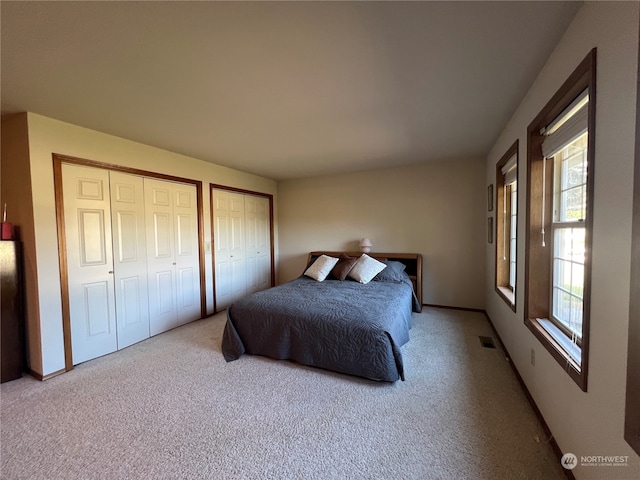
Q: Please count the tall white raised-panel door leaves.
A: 8